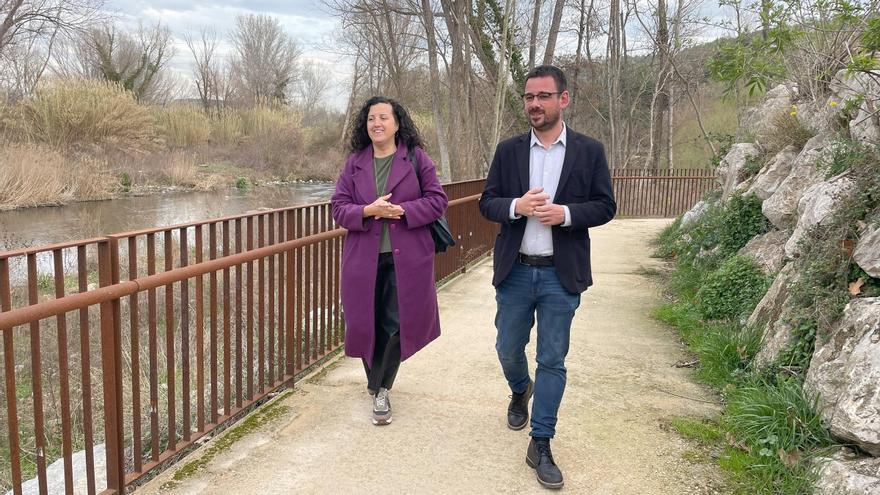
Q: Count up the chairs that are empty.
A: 0